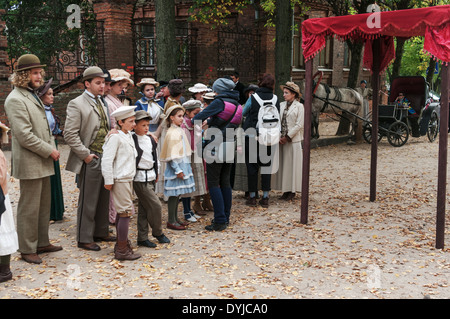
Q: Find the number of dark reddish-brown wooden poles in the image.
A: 3